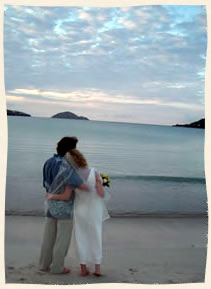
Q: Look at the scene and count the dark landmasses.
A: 3